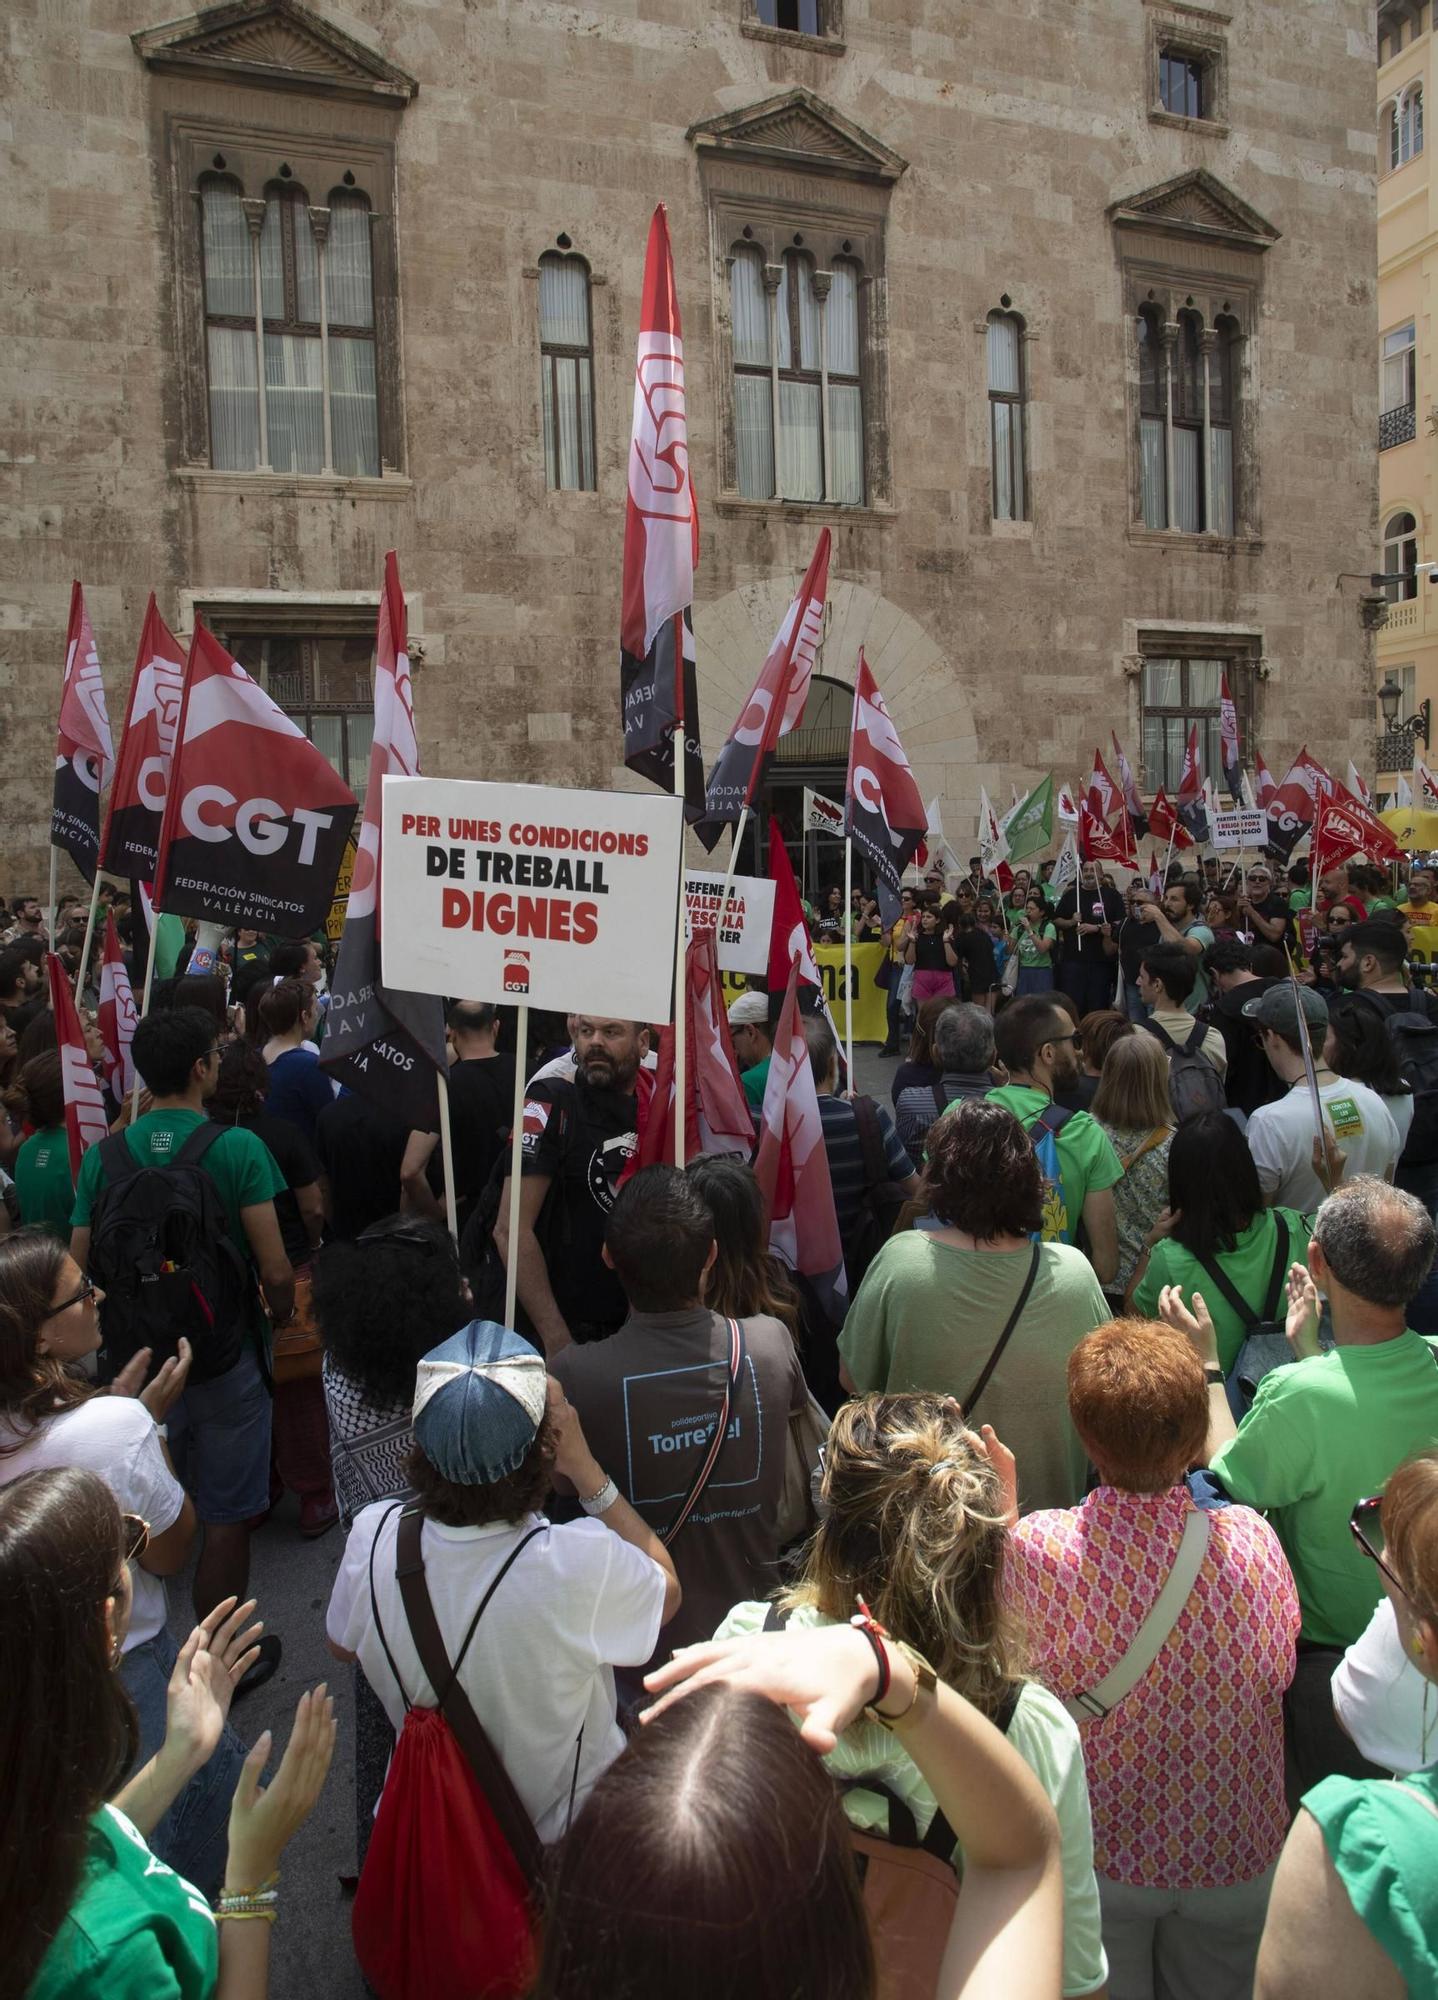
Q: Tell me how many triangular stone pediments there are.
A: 3